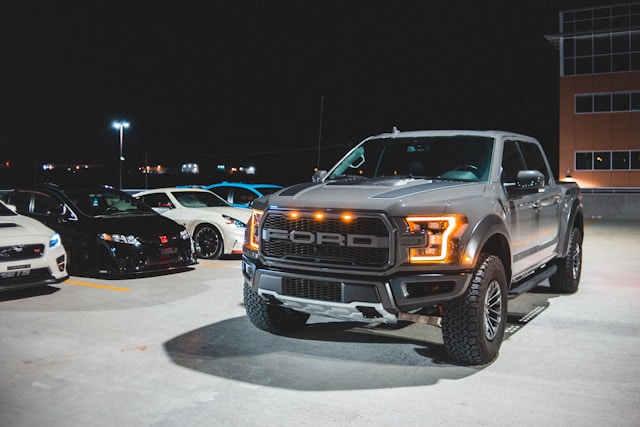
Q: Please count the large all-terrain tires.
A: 3